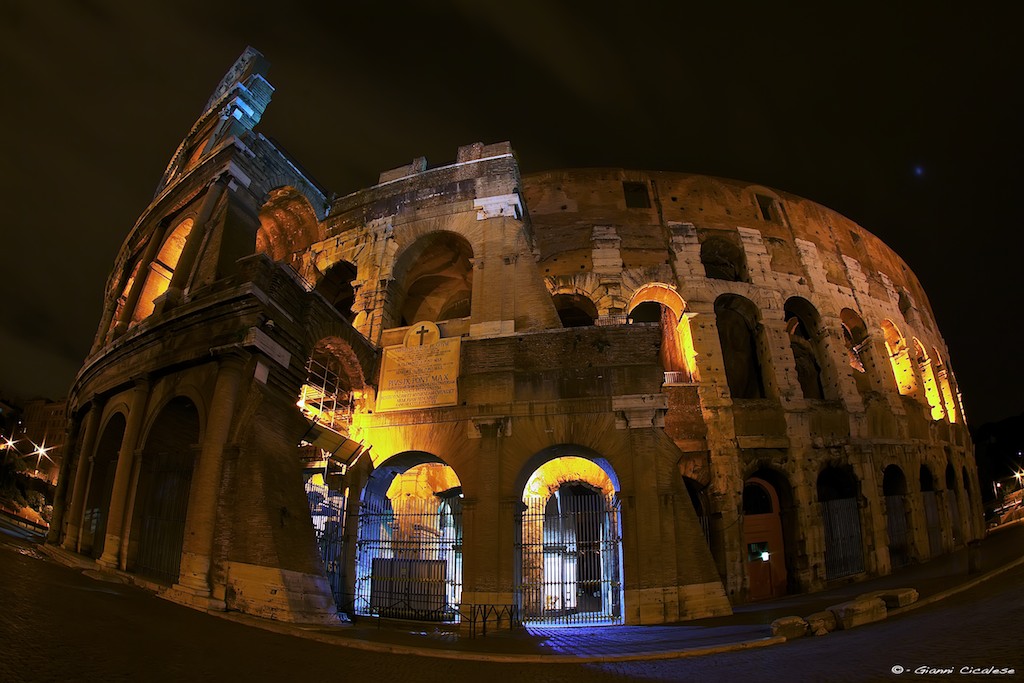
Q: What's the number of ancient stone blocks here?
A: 4